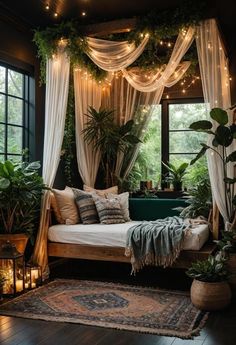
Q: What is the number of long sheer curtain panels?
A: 4